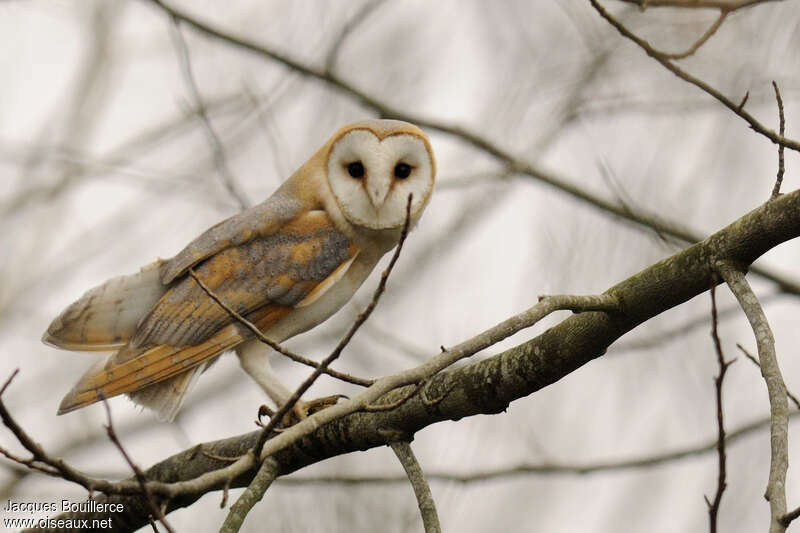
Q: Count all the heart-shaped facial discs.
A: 1